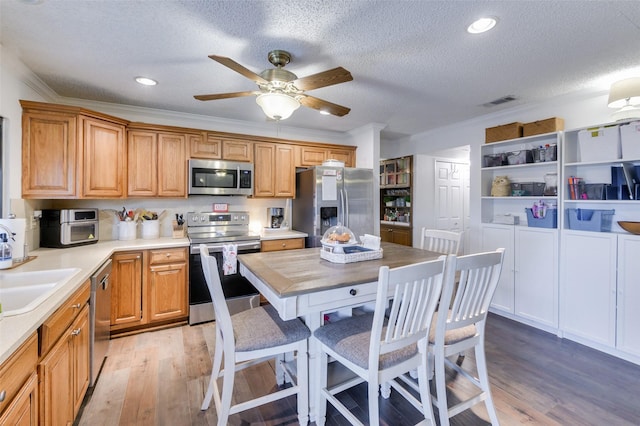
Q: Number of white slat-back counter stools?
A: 4